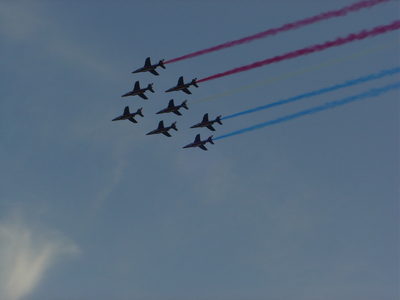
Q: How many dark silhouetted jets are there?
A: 8